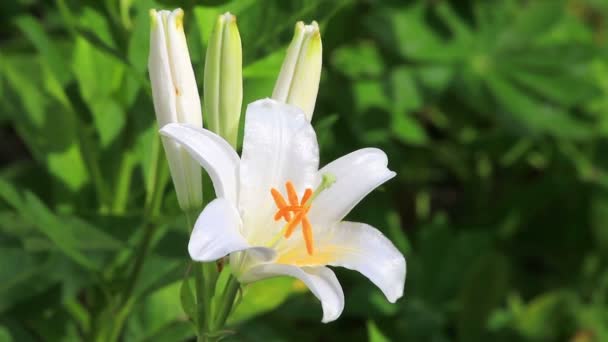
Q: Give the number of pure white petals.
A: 6